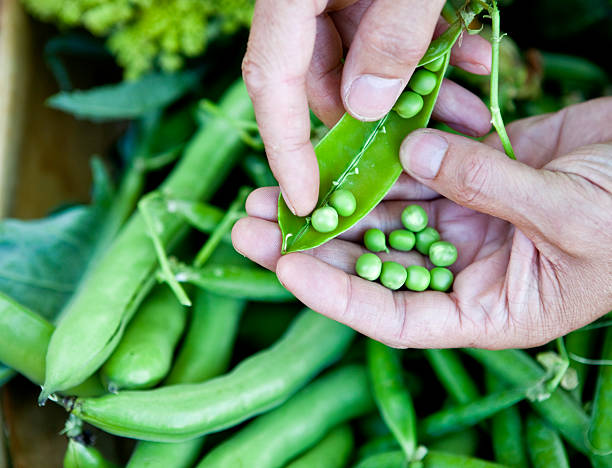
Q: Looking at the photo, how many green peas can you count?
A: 14